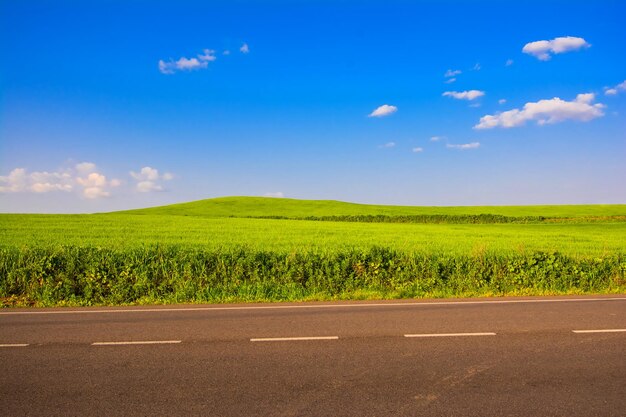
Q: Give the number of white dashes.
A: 5